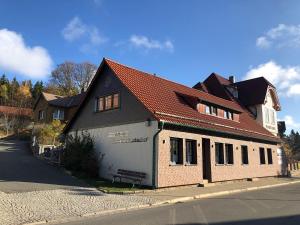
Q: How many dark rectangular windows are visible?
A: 7